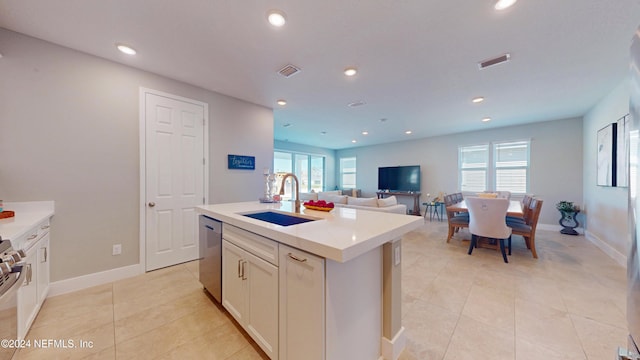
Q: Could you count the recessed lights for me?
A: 10